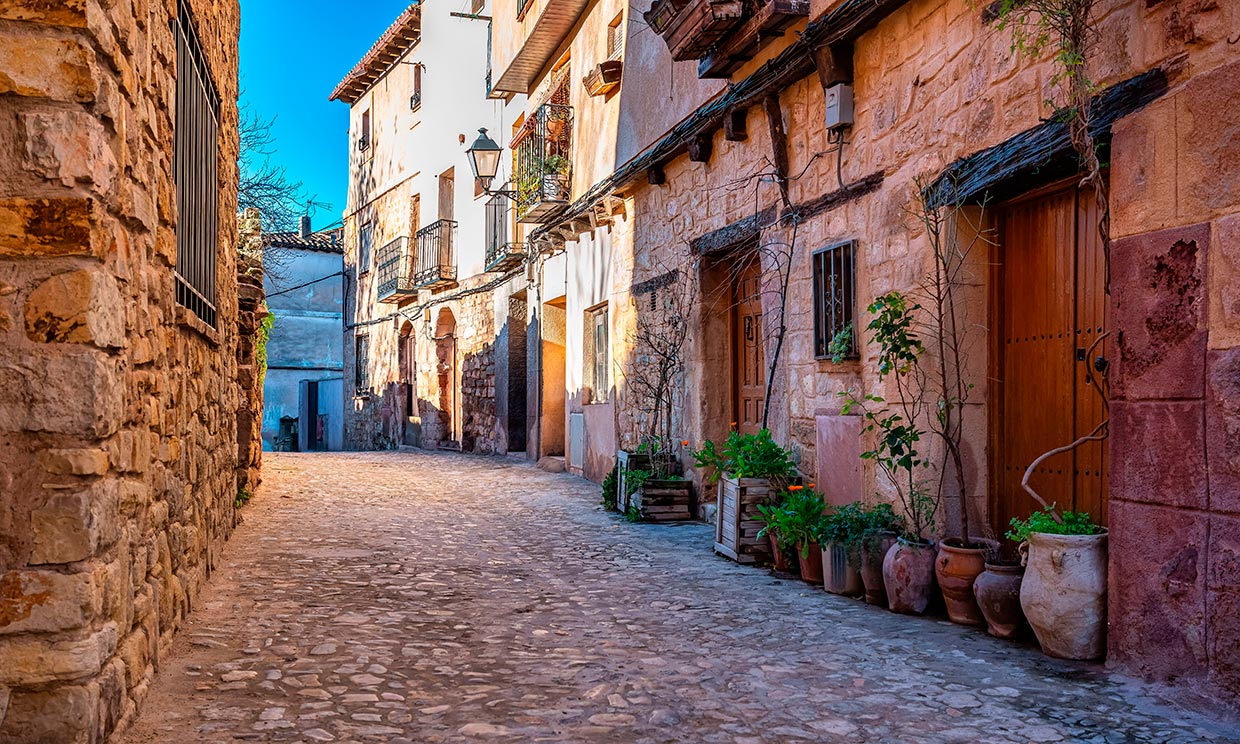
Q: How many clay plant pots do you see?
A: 8